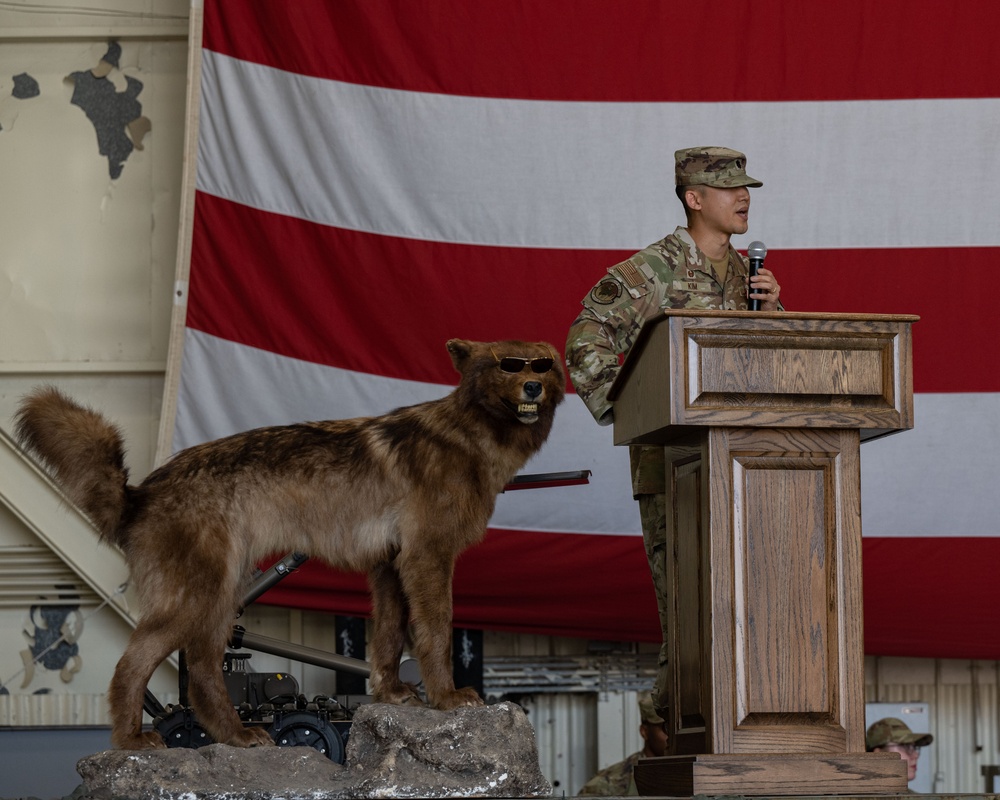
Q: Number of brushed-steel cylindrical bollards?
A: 0